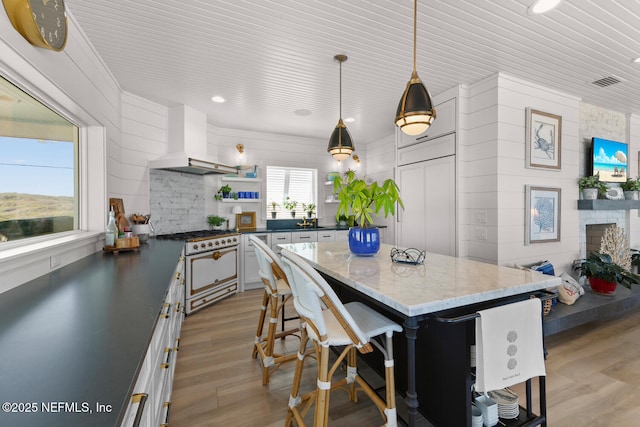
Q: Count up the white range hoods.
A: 1